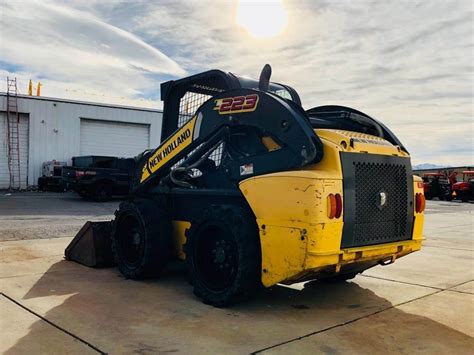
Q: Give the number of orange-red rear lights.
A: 2